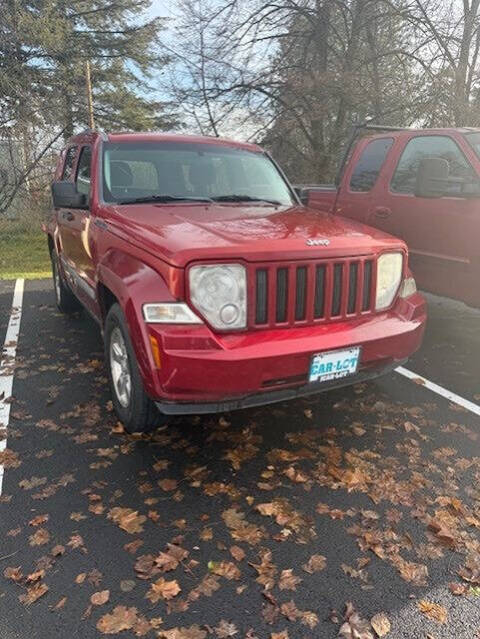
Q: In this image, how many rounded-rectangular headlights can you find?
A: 2